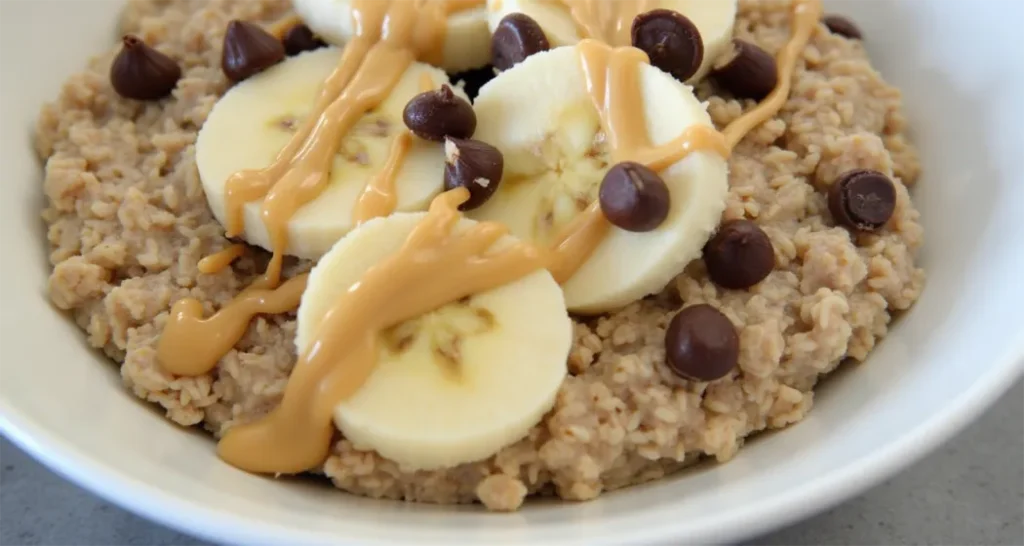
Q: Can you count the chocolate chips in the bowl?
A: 13